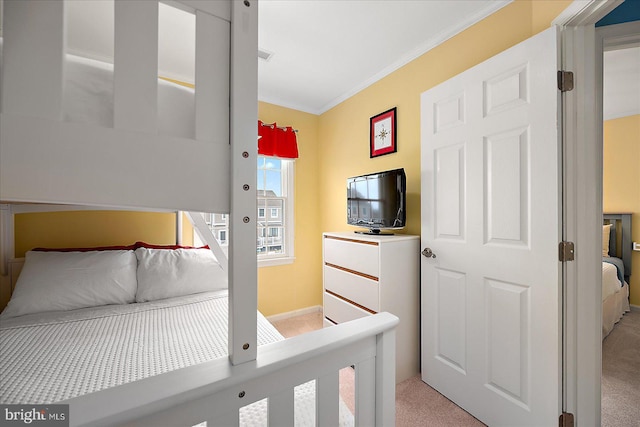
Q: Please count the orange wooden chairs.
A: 0